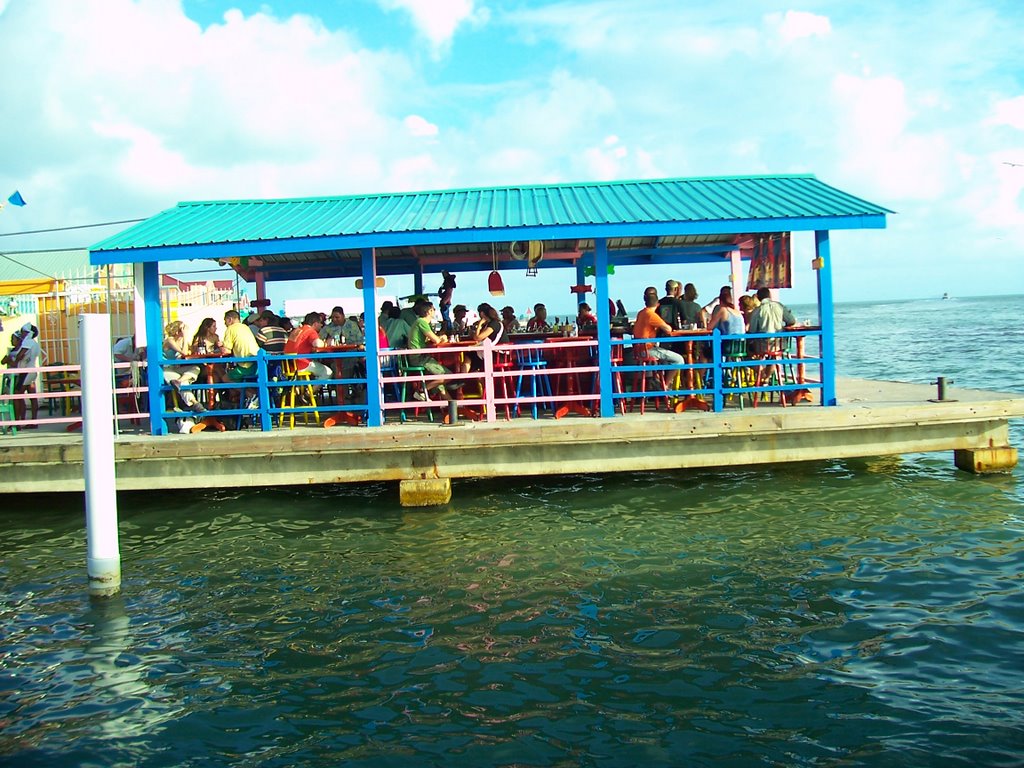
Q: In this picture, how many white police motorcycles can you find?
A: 0